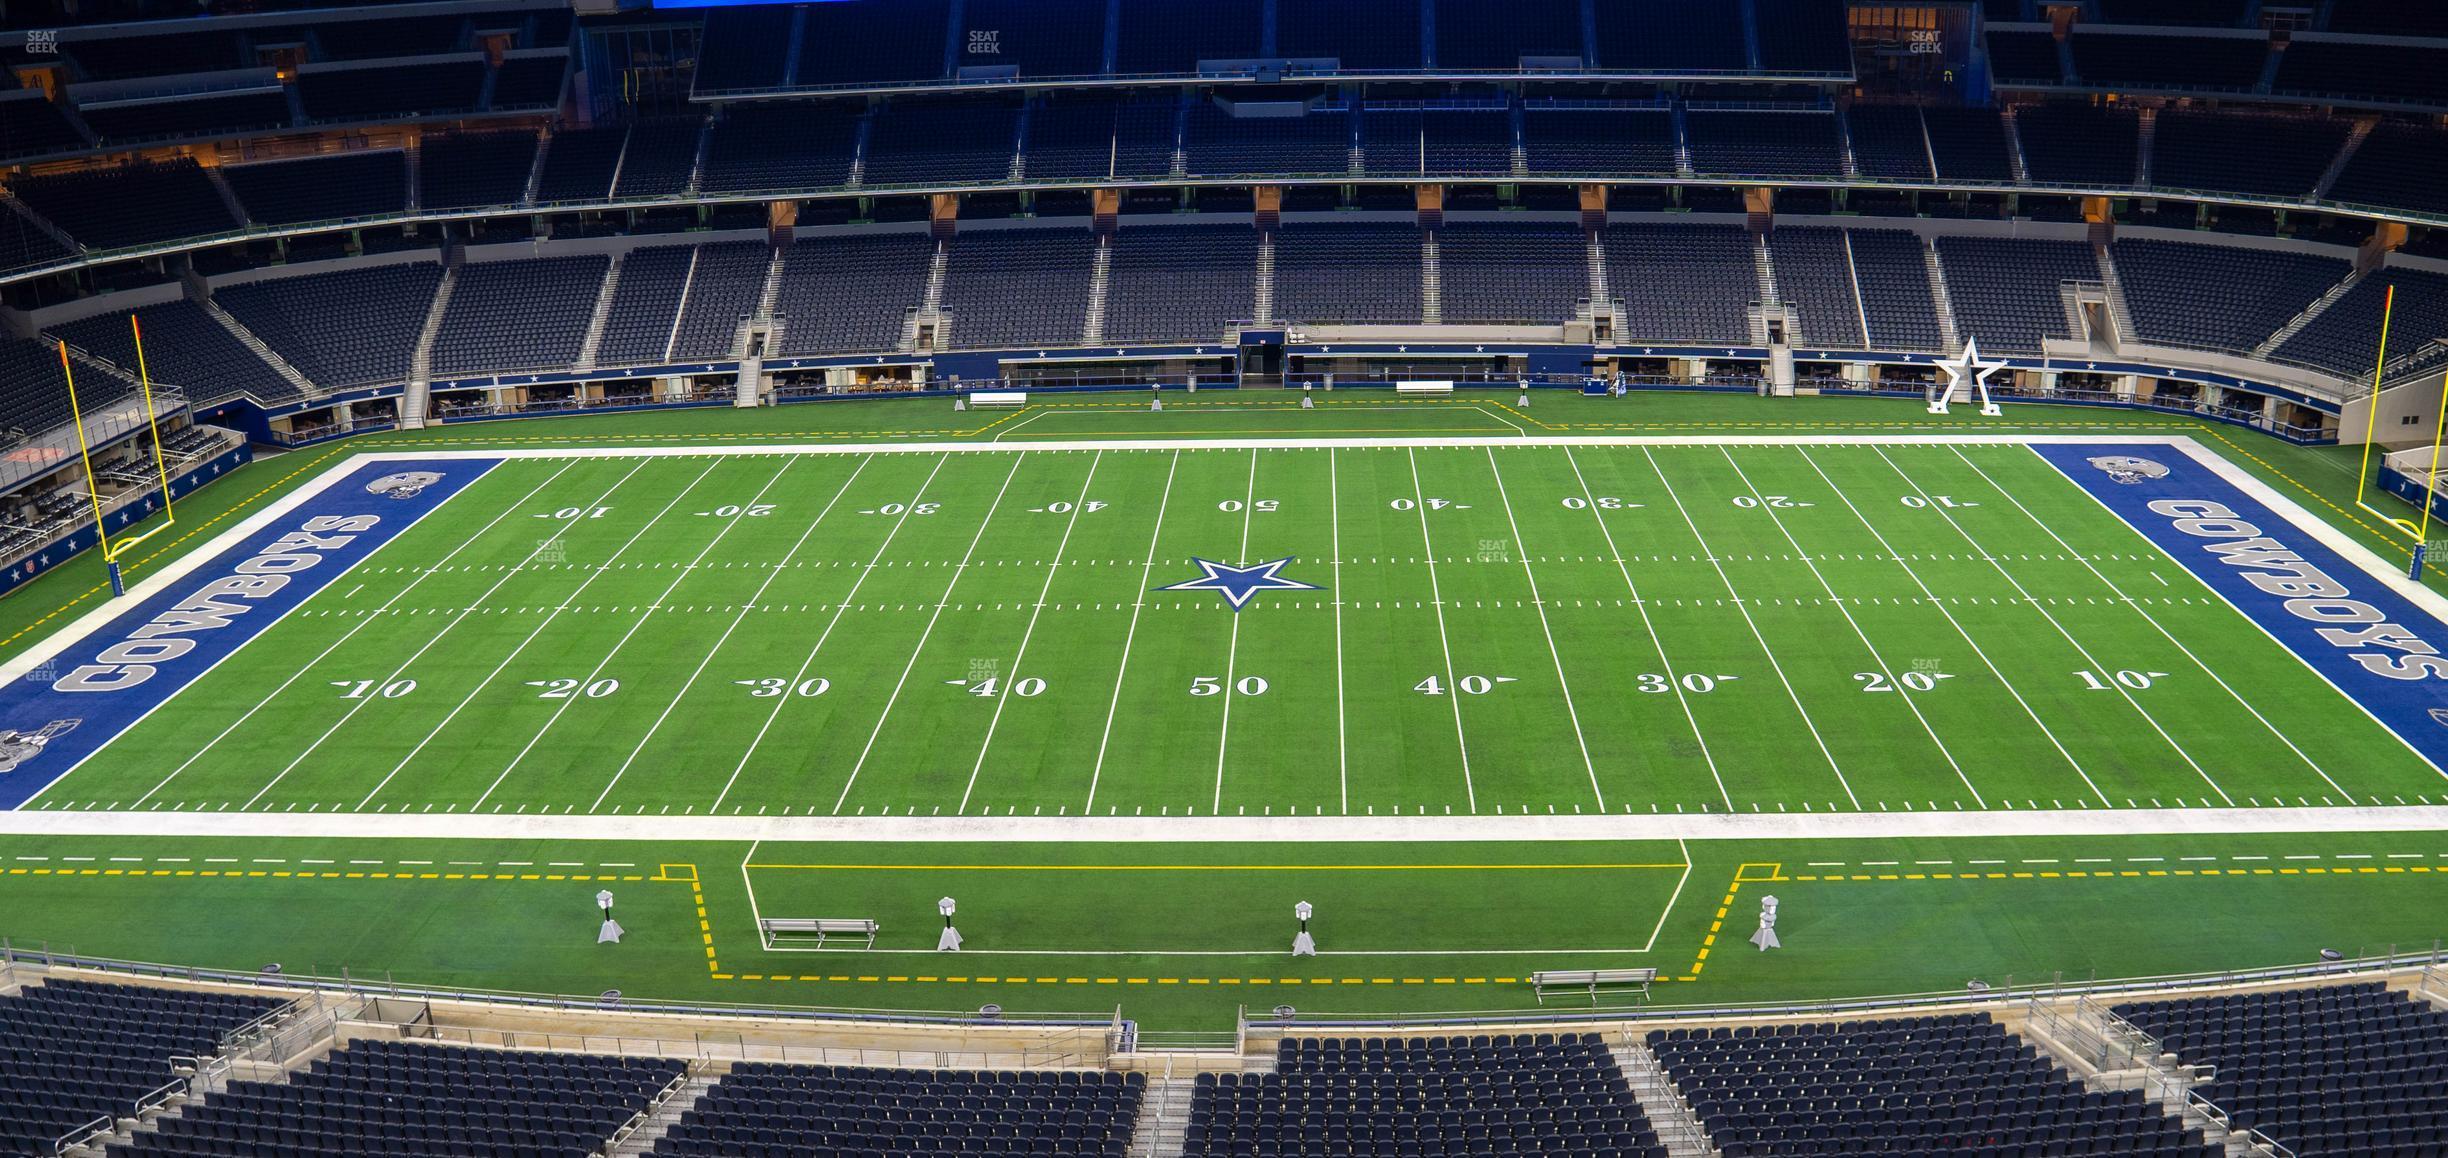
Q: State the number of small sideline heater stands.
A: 8